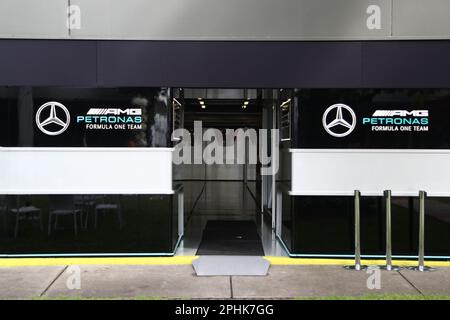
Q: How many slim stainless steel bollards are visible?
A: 3